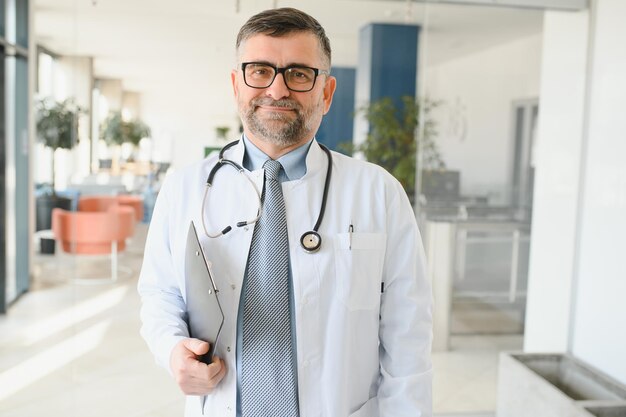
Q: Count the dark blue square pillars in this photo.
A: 2